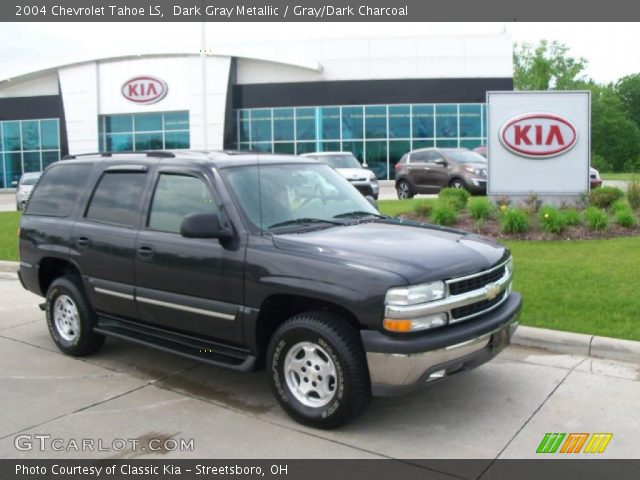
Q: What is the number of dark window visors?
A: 2